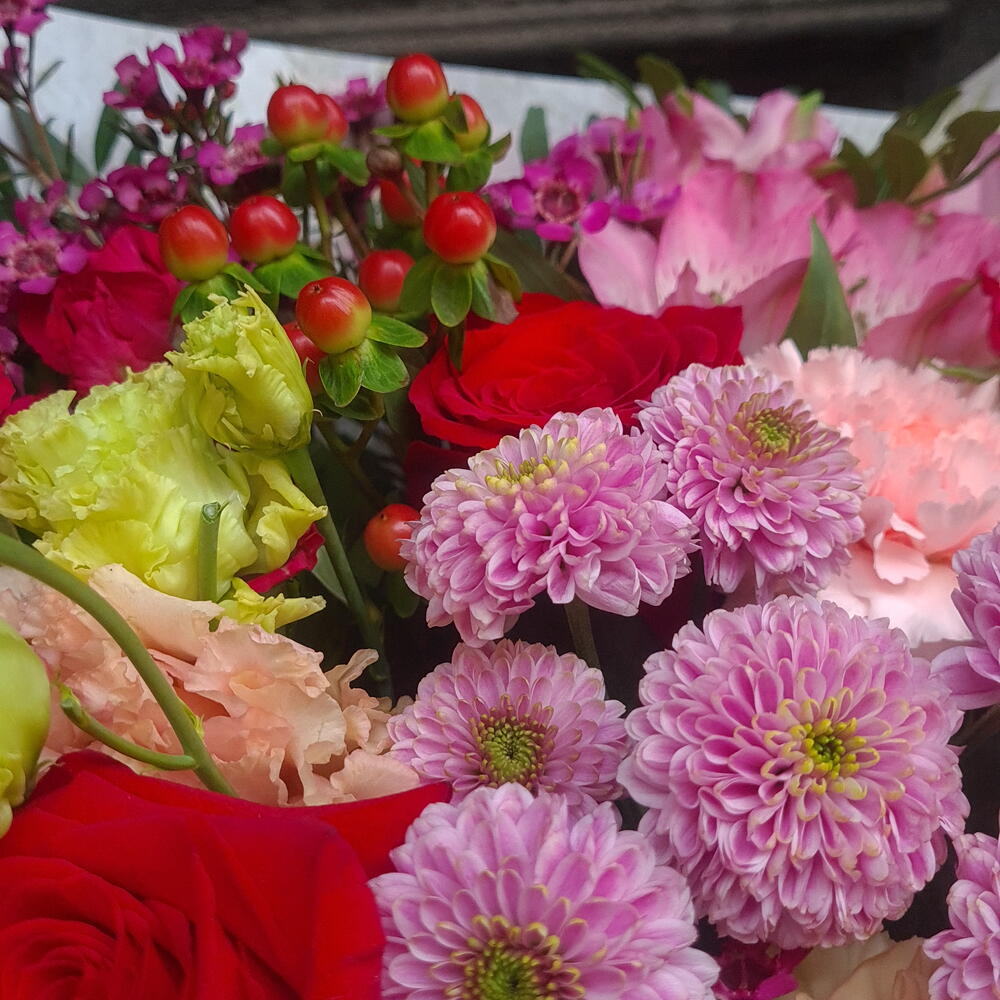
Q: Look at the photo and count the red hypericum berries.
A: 12